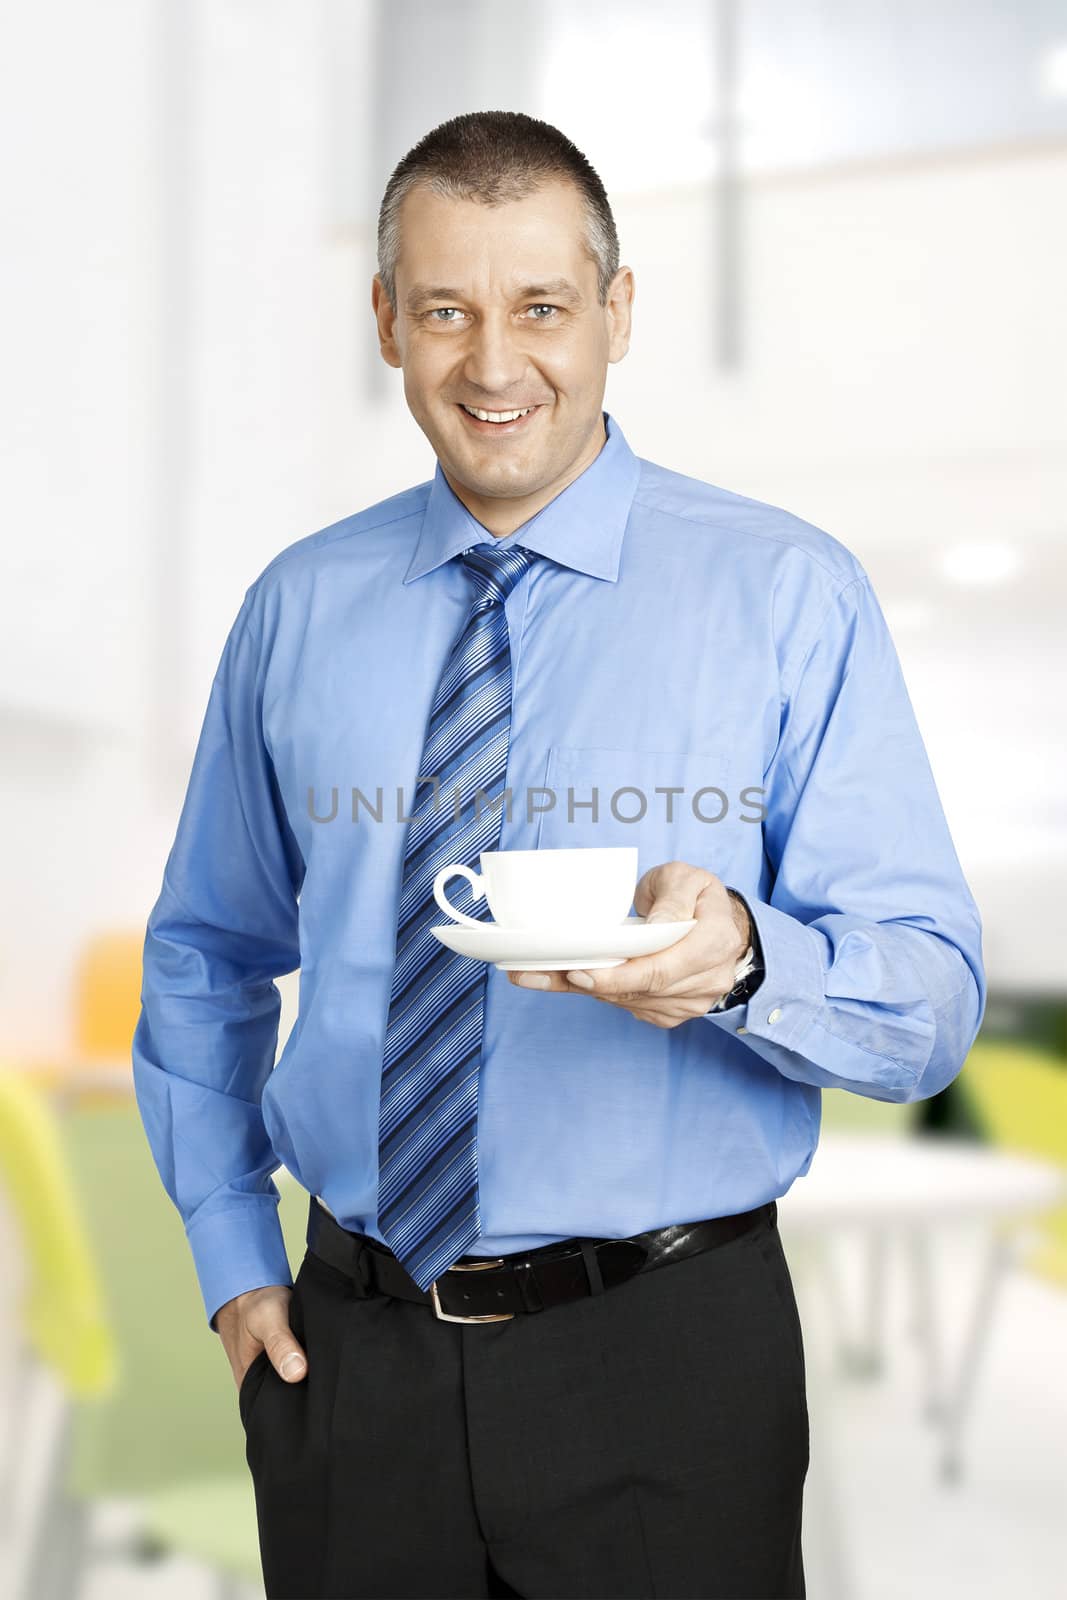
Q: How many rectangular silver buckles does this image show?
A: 1